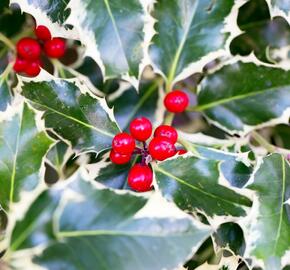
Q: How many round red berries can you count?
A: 13